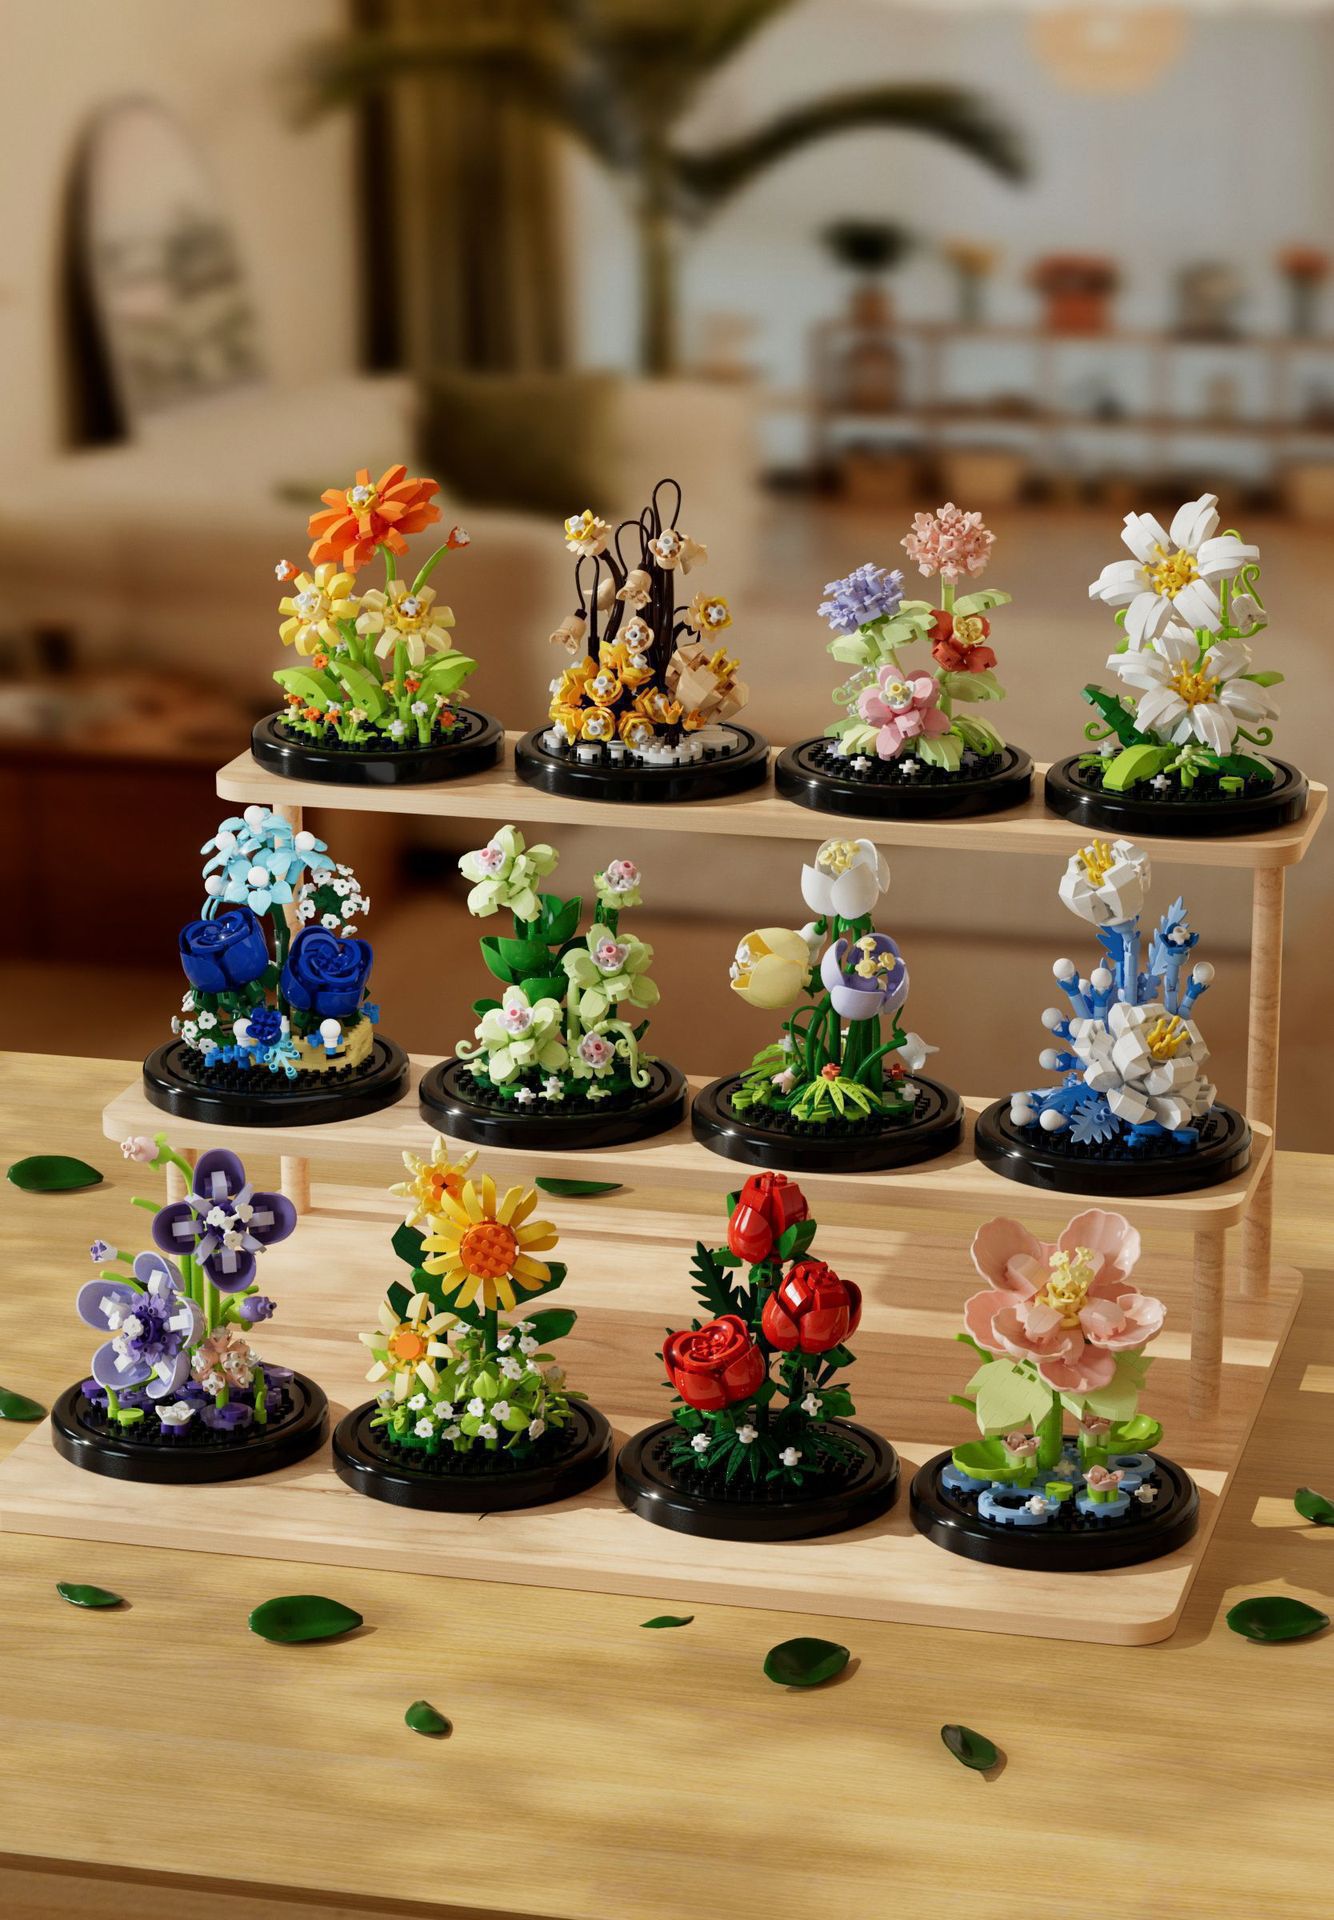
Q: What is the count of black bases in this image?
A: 12